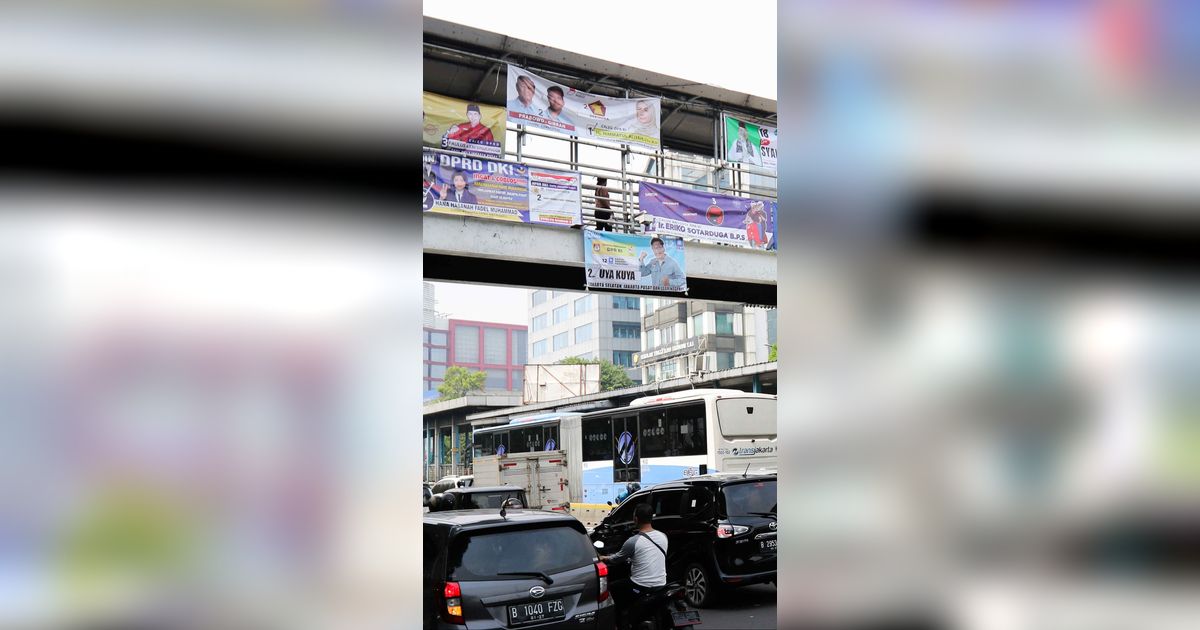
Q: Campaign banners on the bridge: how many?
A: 6